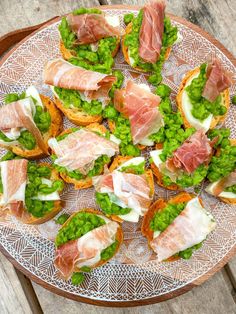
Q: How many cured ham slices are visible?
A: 13